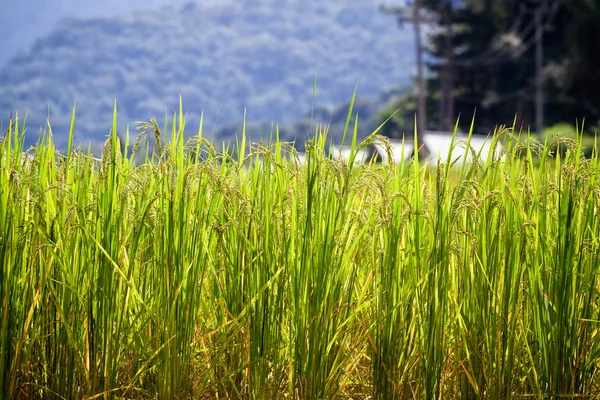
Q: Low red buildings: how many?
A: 0